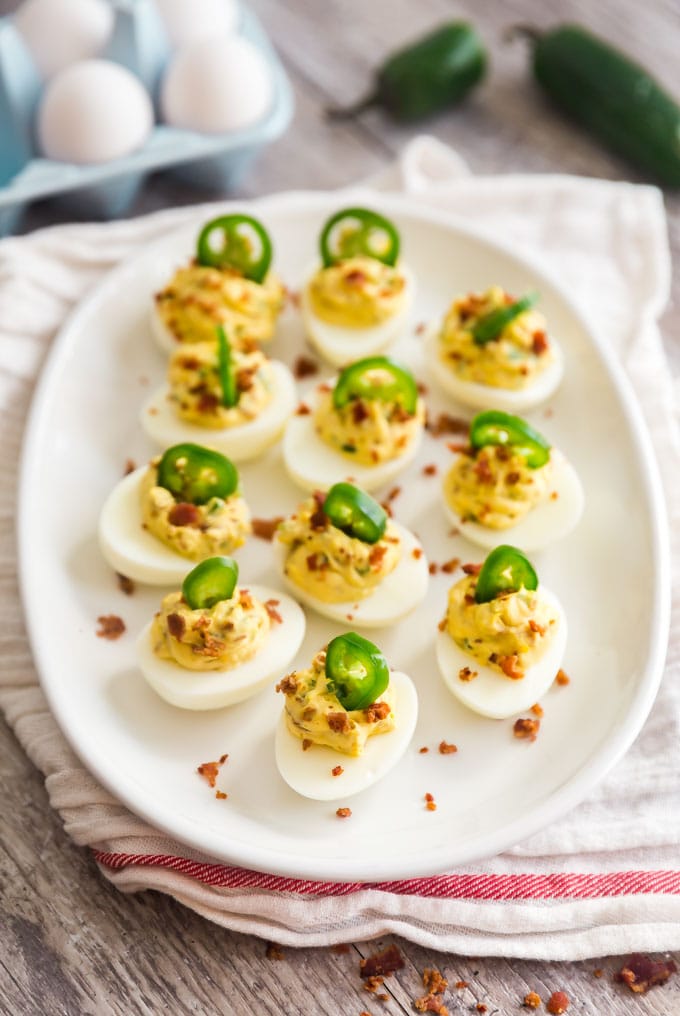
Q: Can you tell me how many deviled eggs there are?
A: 11